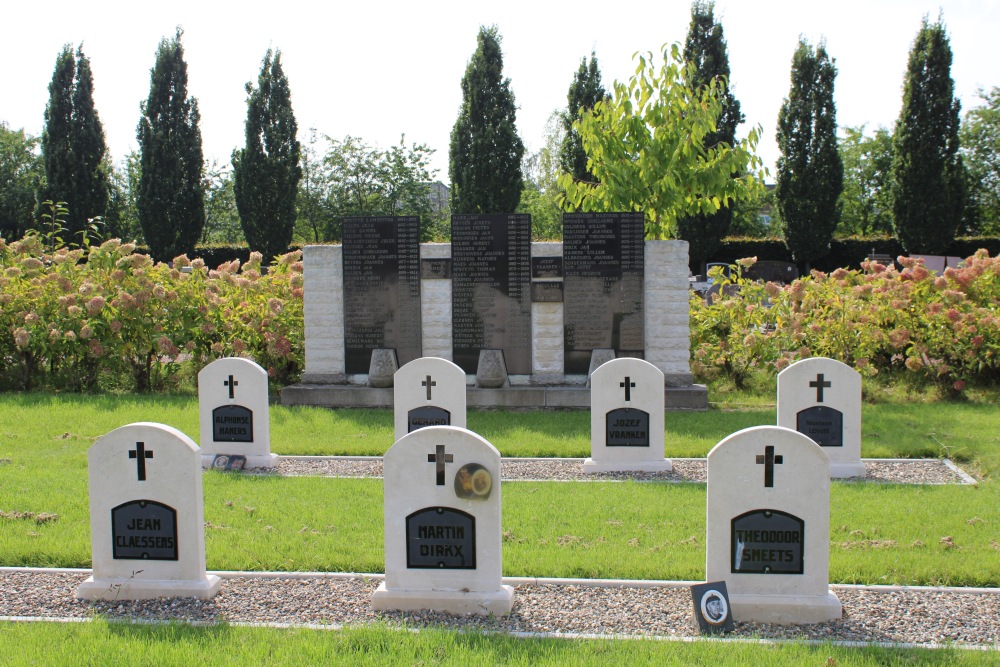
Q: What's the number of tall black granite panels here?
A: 3